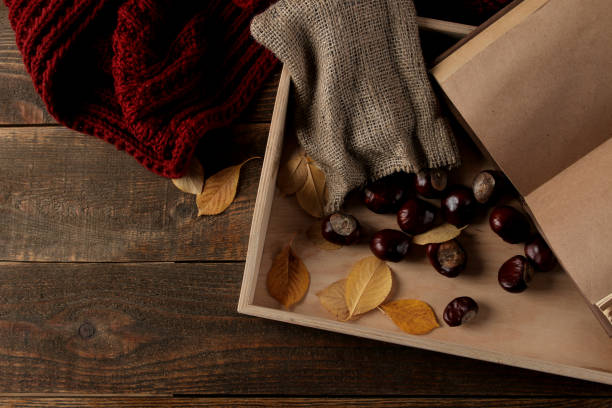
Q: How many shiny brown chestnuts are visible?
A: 12